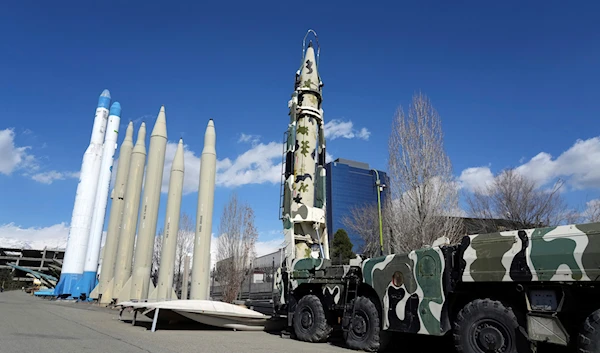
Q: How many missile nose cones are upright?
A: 8